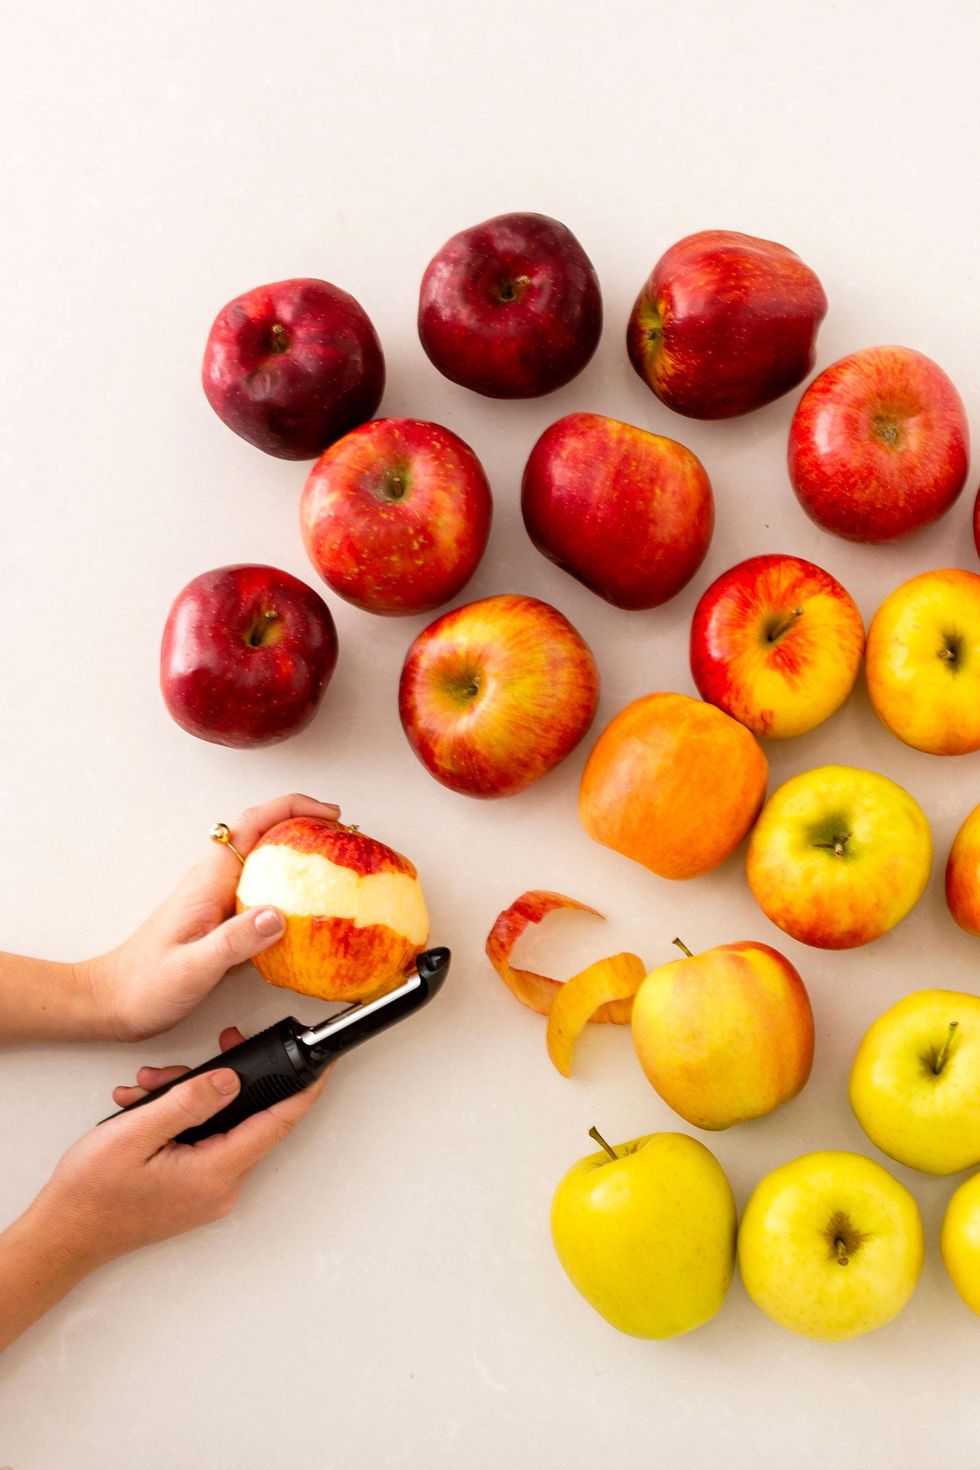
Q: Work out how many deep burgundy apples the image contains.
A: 3